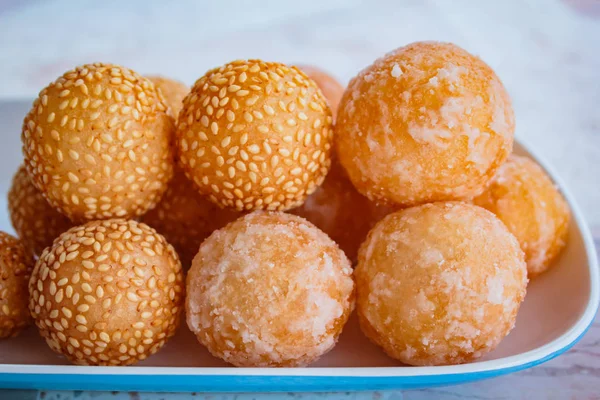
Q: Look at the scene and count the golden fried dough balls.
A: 13